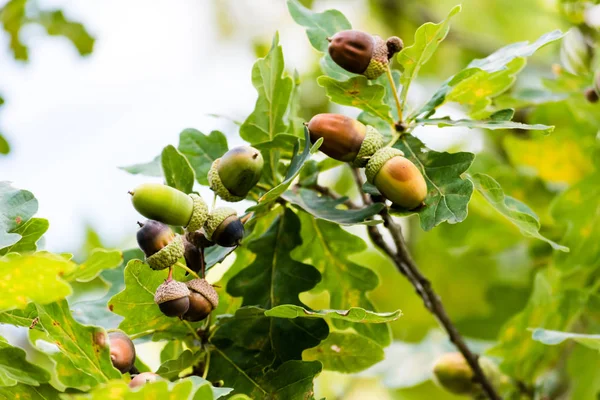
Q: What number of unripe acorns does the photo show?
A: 2